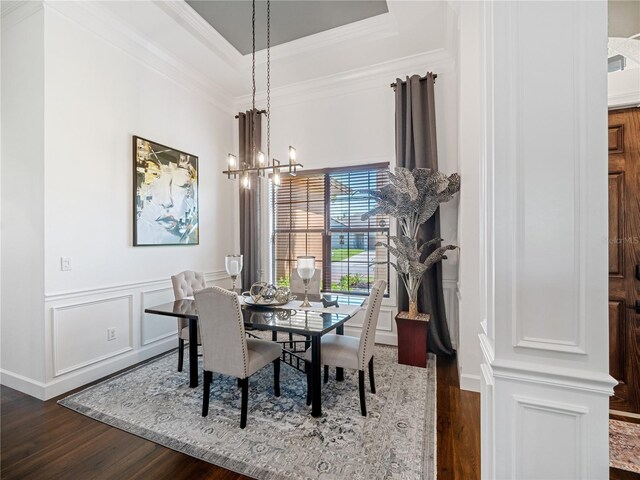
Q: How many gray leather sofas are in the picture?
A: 0